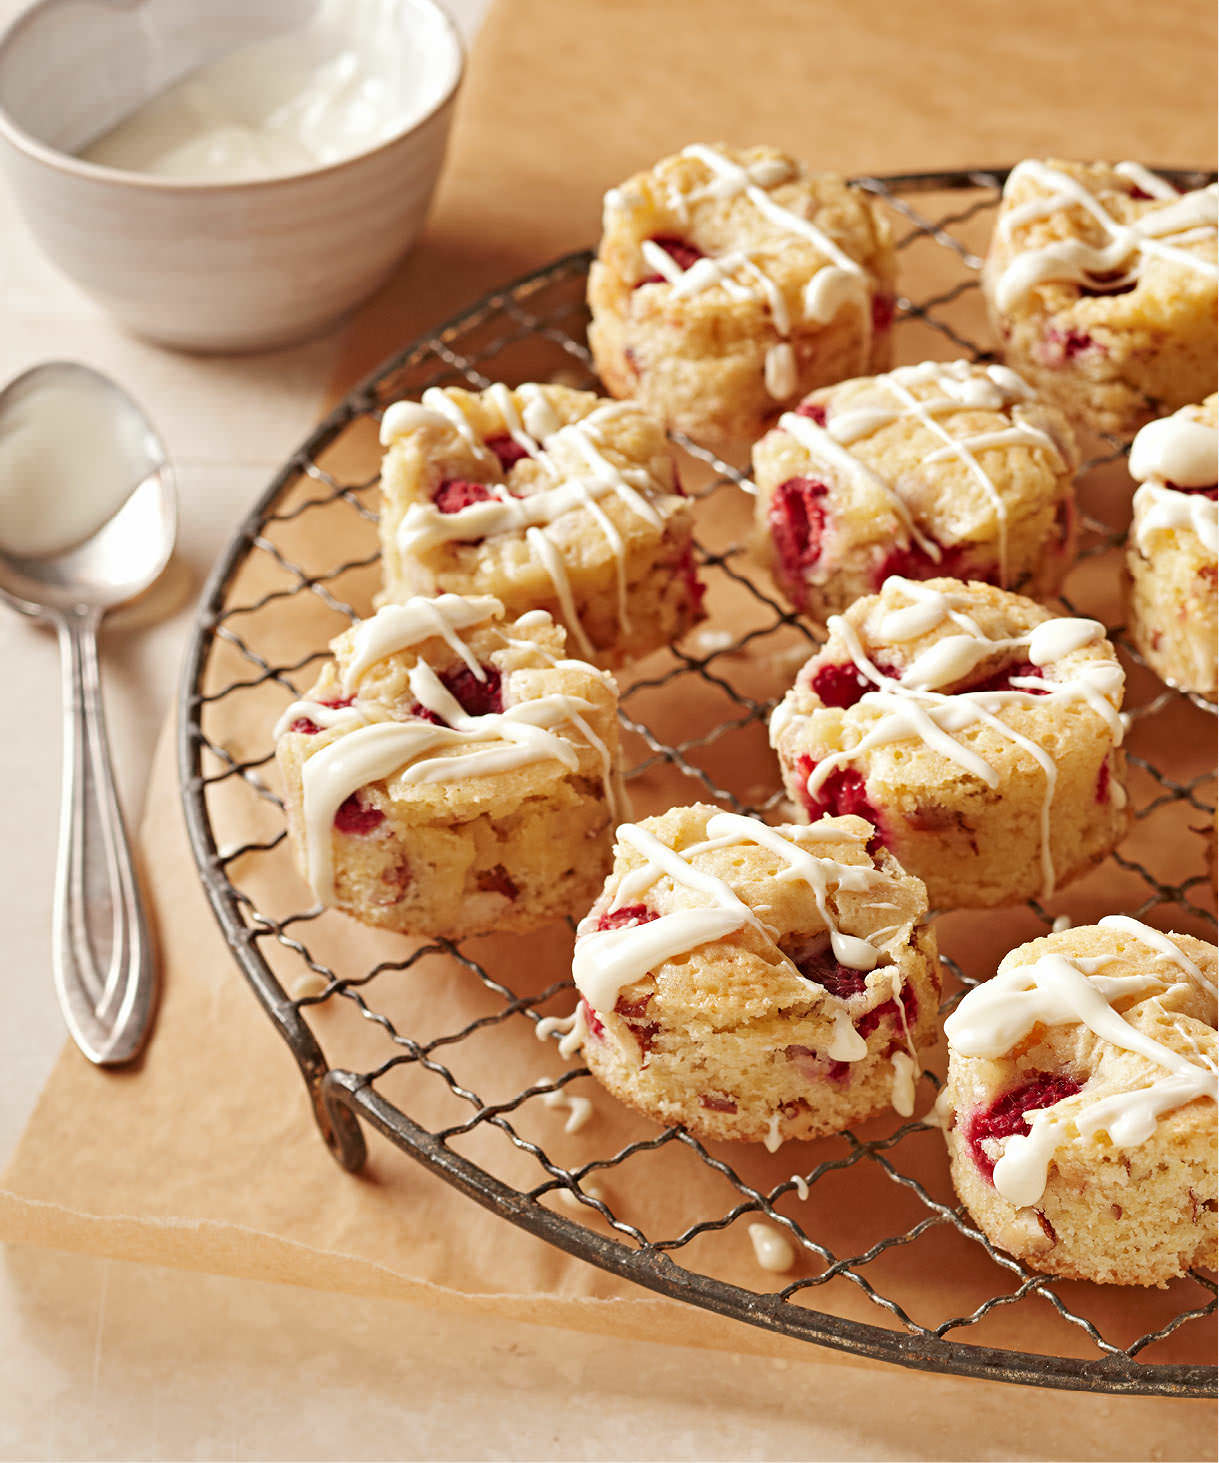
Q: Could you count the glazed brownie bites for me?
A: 9